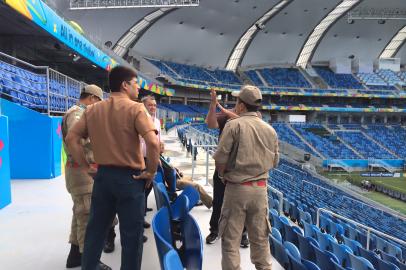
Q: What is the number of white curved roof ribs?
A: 4